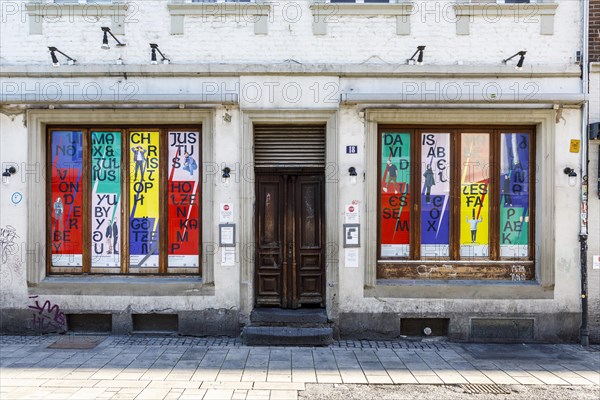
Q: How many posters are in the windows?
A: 8